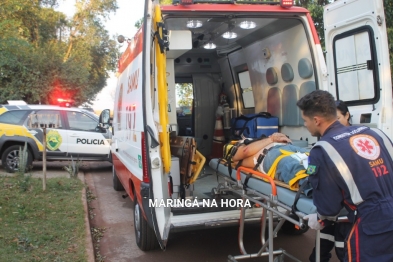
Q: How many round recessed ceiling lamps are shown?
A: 4